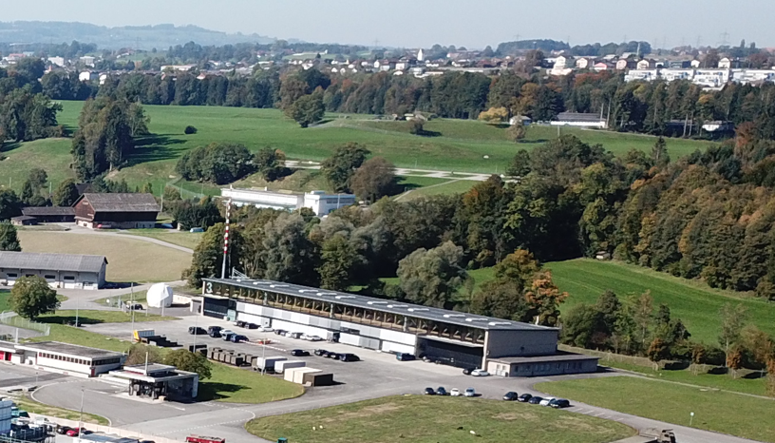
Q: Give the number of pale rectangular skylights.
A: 12